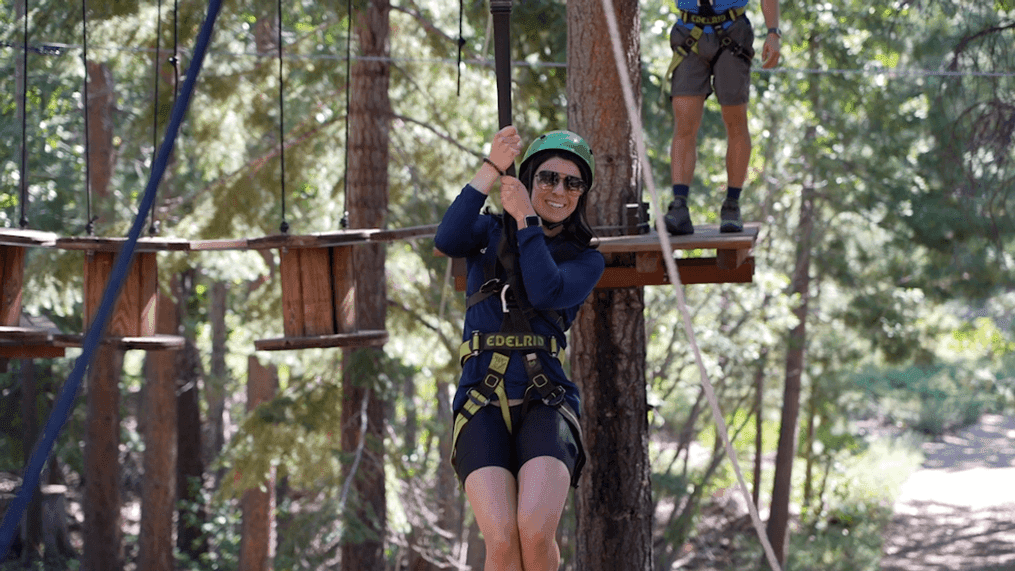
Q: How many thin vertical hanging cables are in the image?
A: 7